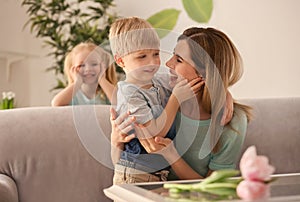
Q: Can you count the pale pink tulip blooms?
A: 2